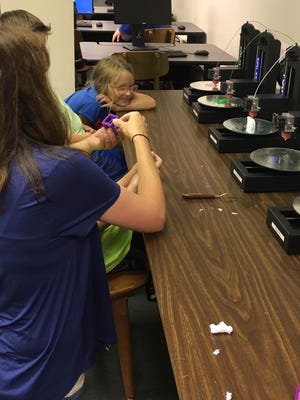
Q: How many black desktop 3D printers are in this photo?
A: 5